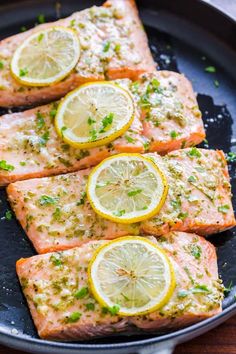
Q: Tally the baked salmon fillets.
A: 4